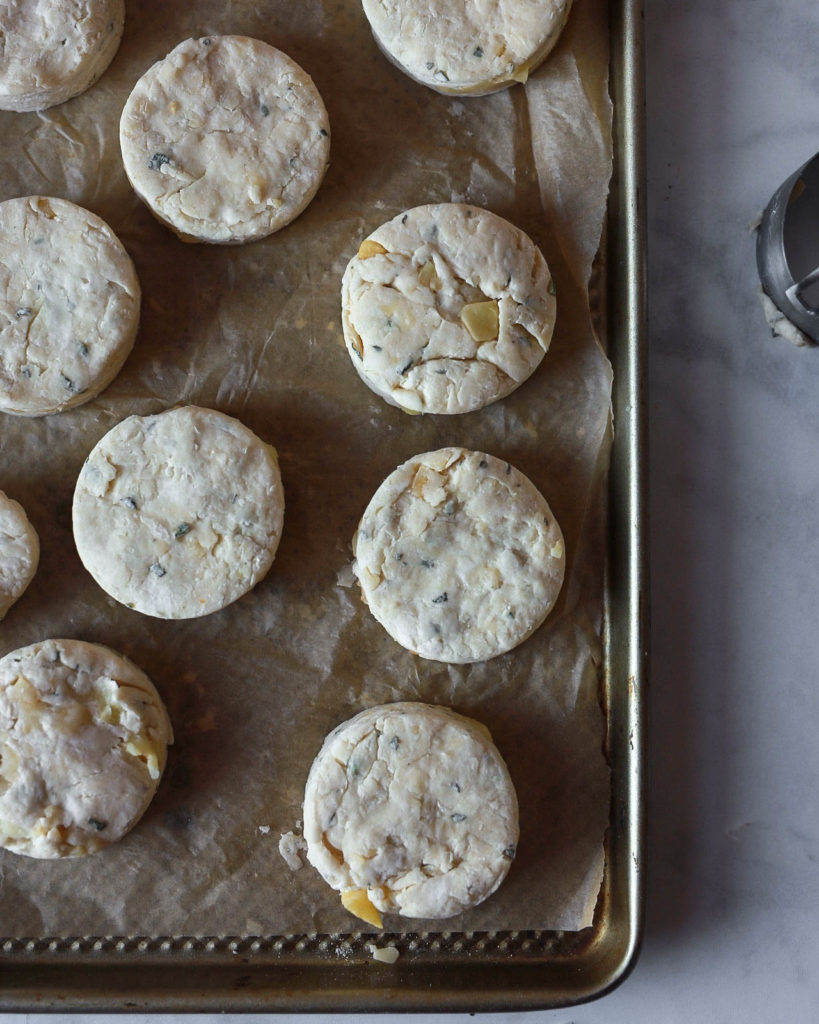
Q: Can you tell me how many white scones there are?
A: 10